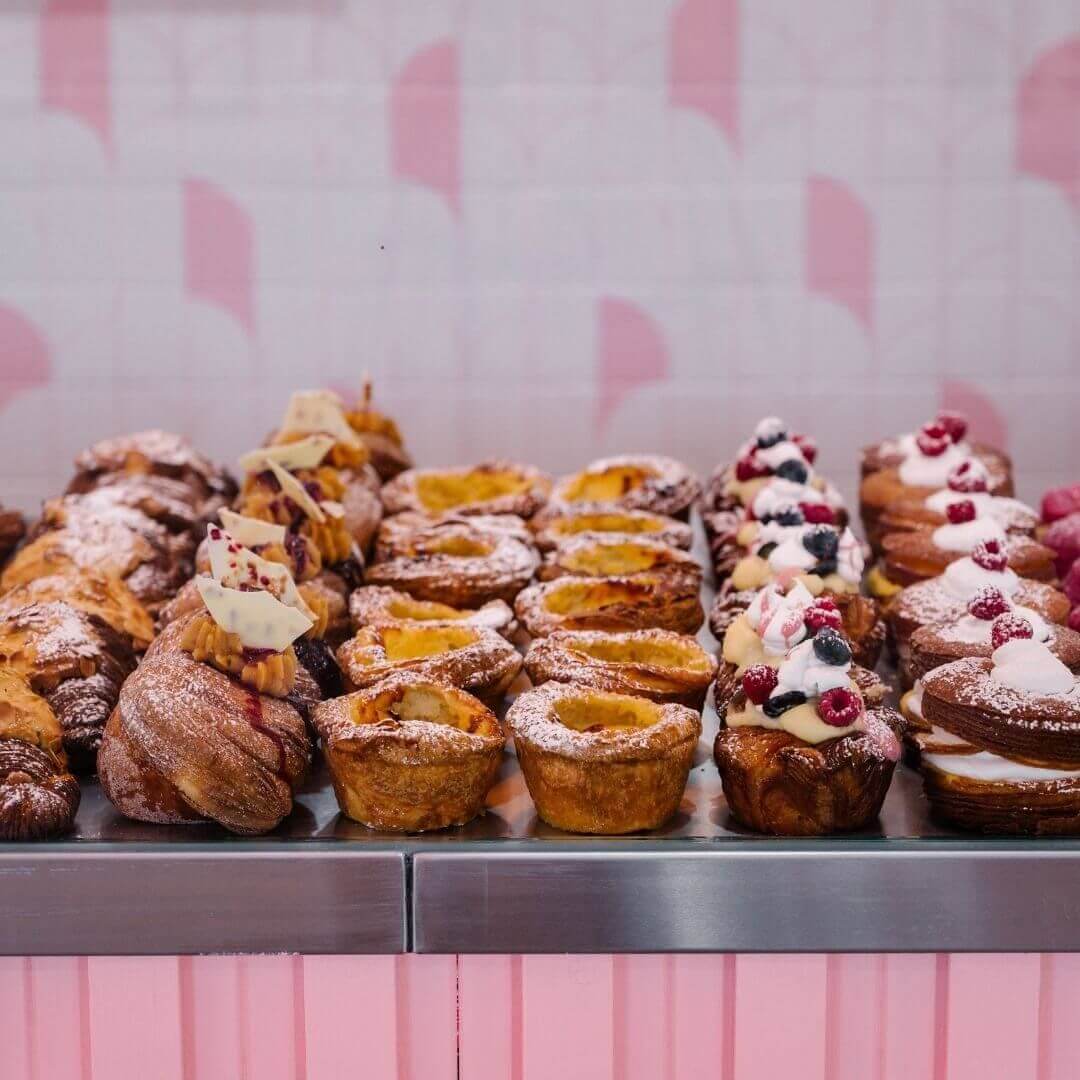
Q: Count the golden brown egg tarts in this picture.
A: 12